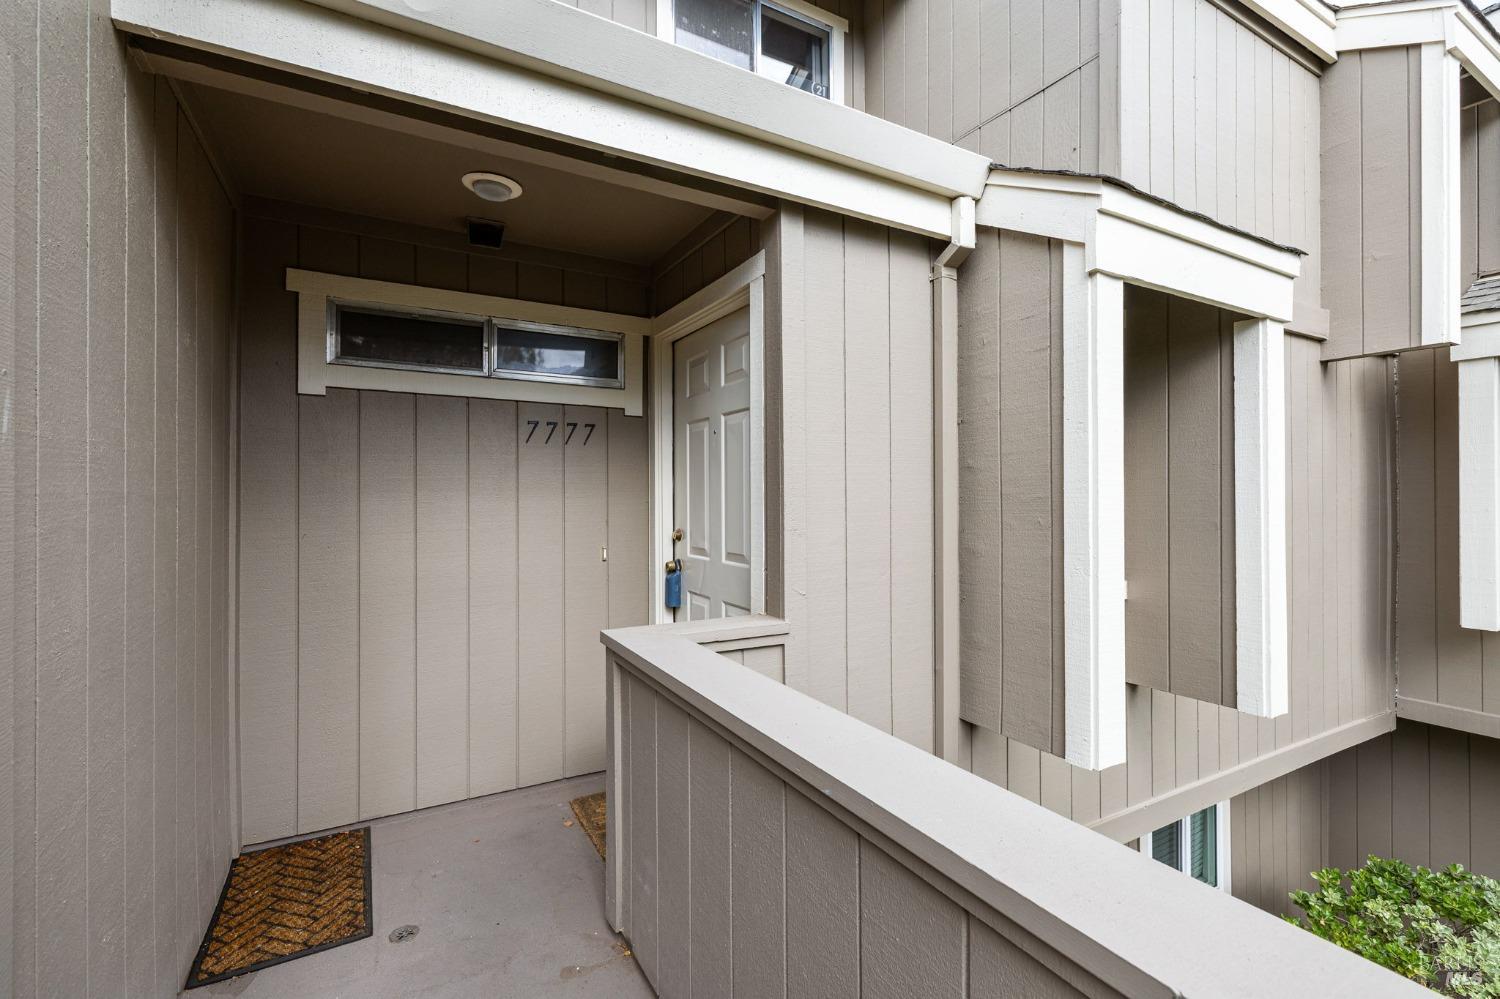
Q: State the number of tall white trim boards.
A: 4